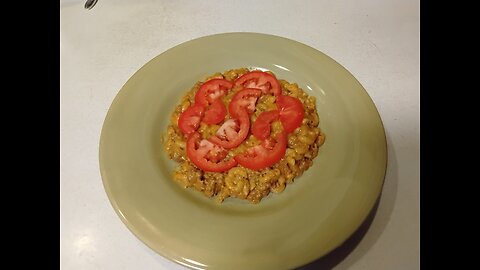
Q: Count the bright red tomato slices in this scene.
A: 10